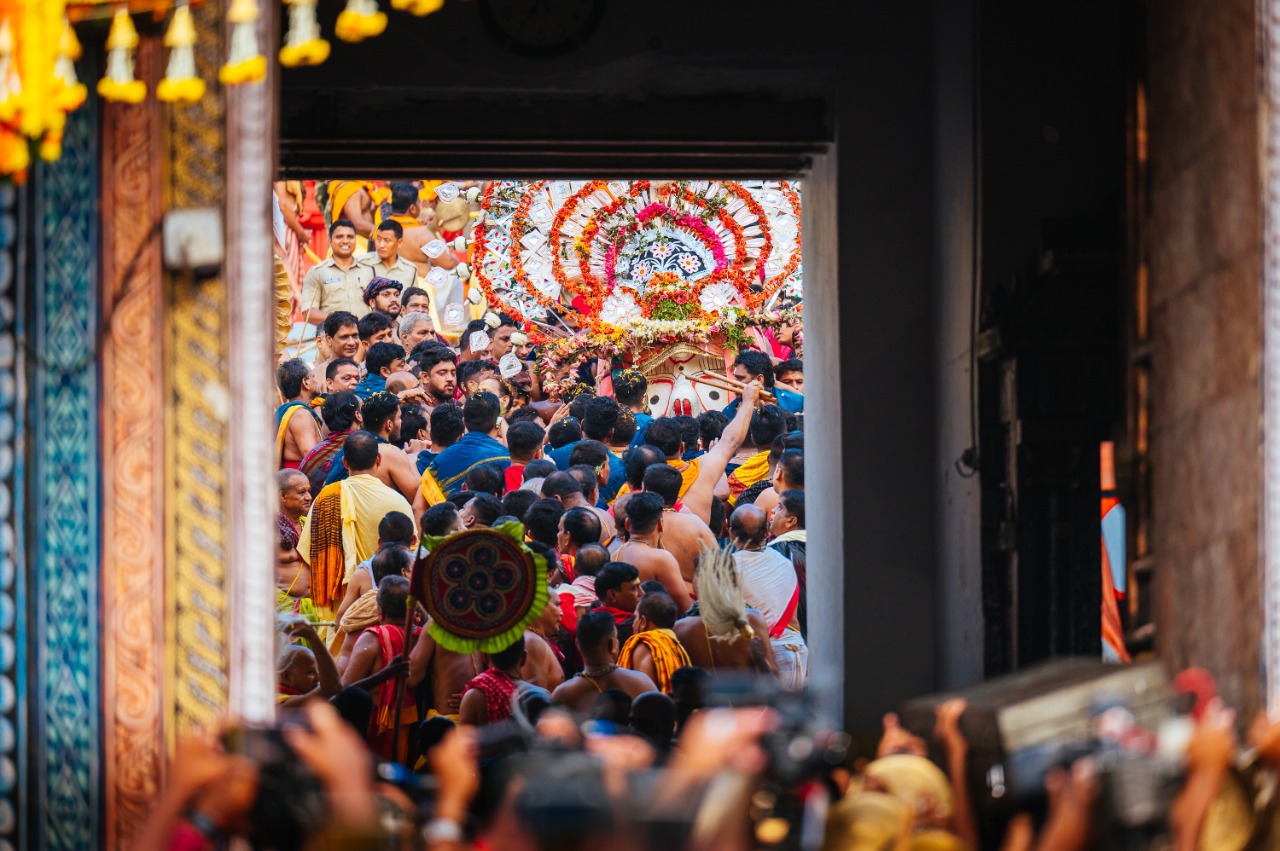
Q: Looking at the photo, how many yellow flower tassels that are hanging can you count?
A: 8